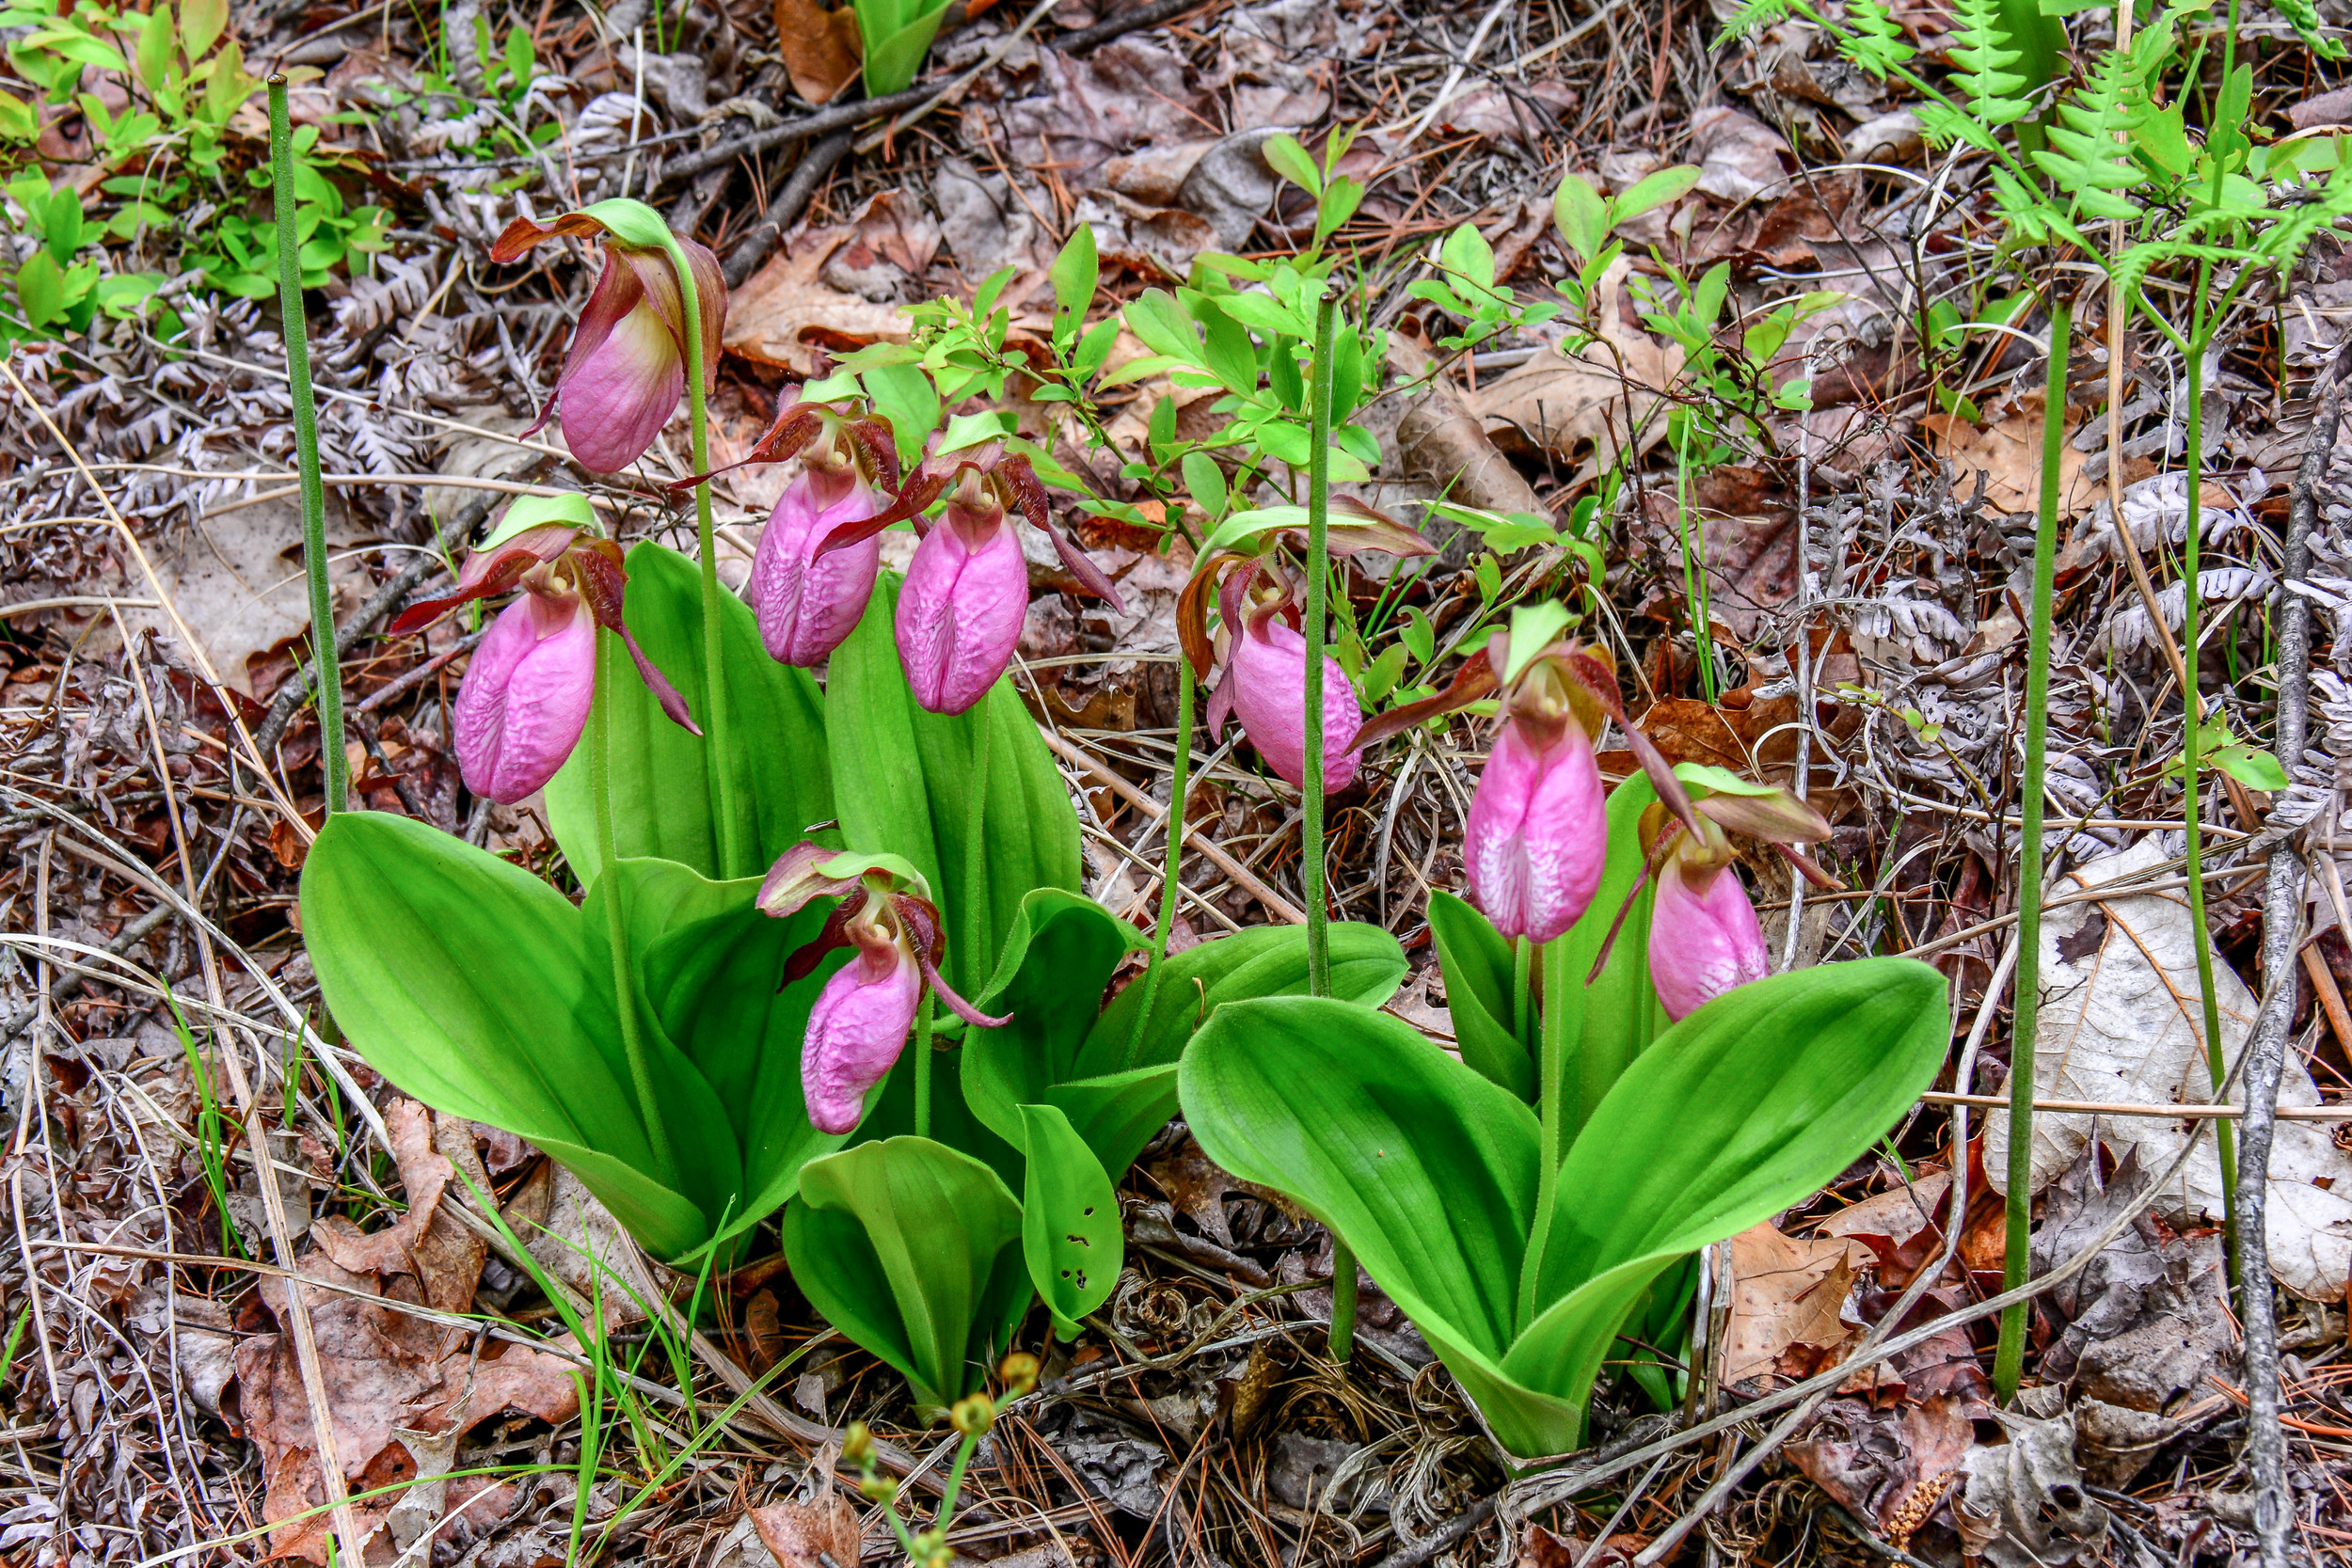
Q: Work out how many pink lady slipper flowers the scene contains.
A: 8